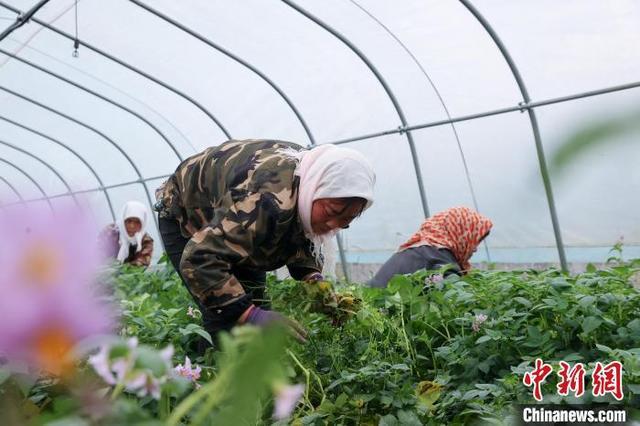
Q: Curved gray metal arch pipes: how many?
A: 10